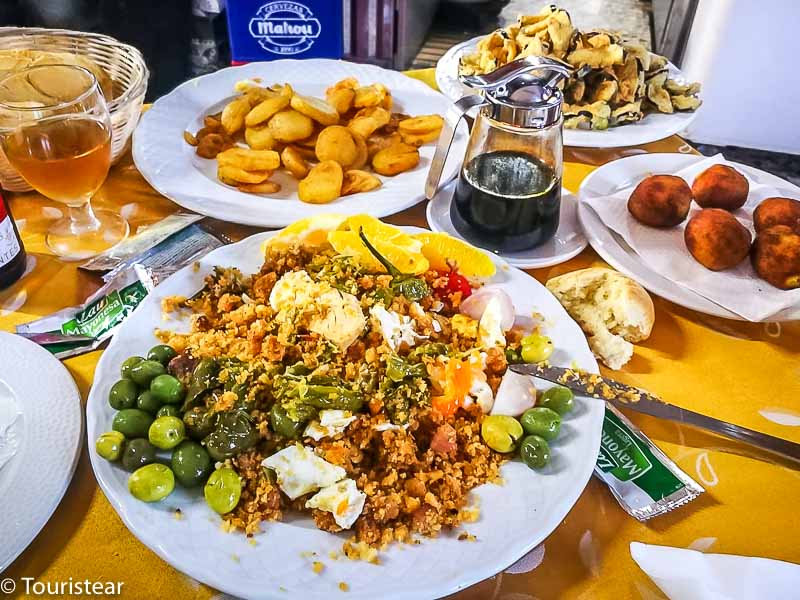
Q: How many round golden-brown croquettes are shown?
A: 5